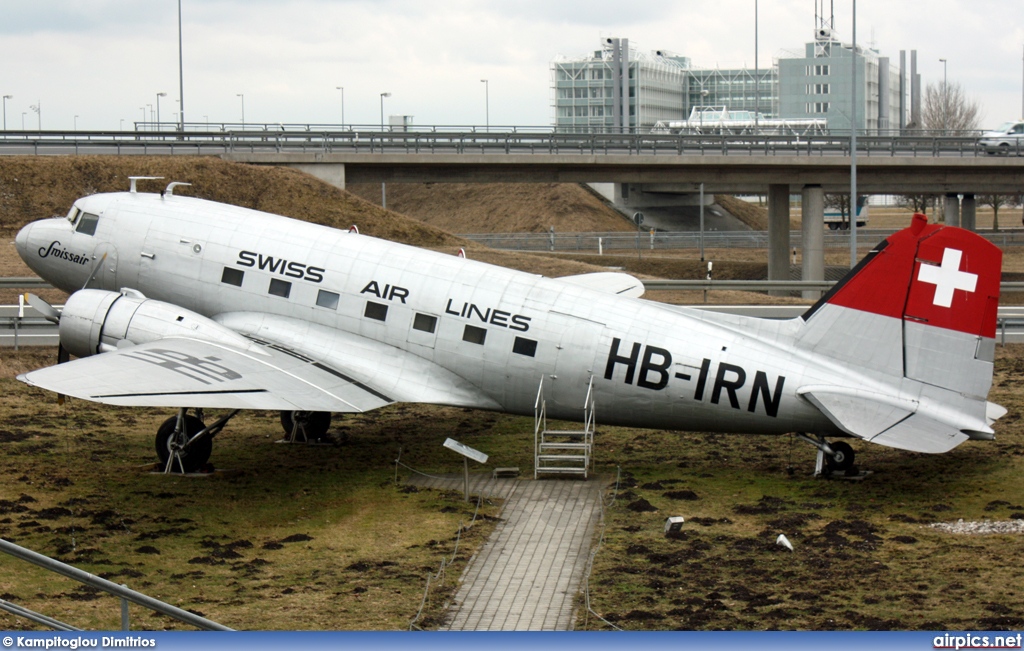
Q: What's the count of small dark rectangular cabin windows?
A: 7